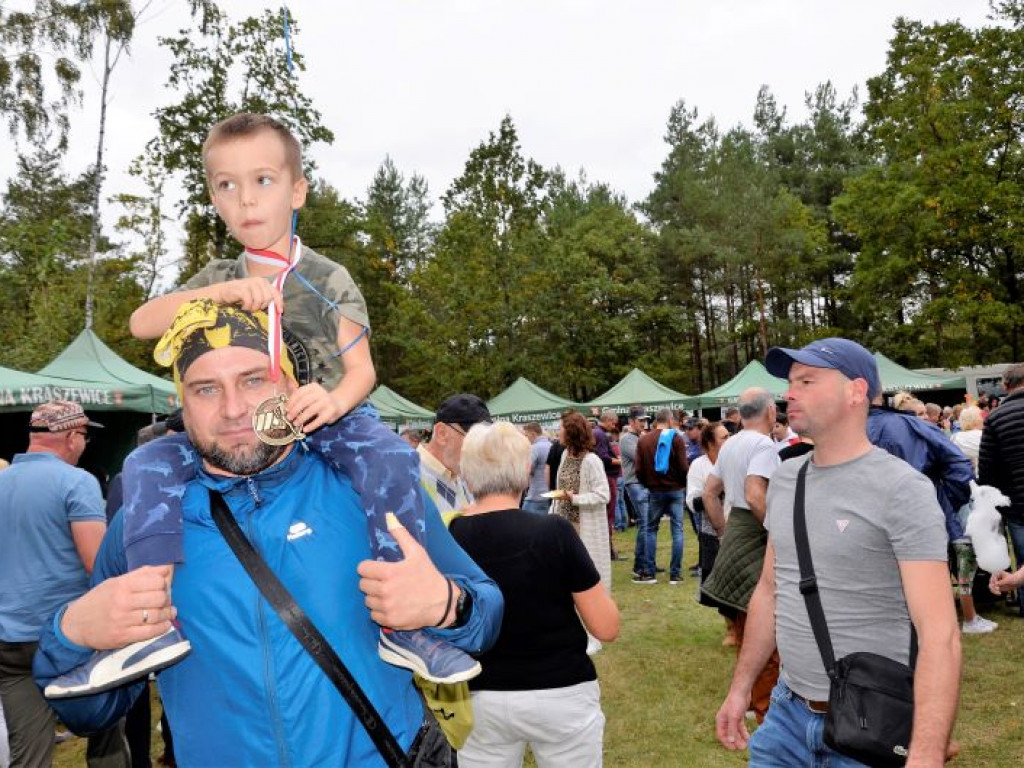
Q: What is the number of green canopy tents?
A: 7